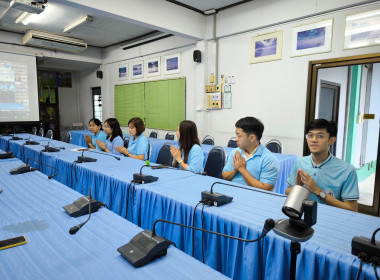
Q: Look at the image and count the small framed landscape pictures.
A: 7